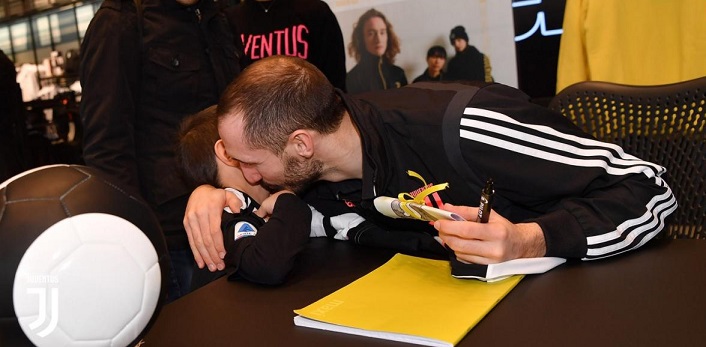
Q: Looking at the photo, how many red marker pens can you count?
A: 0